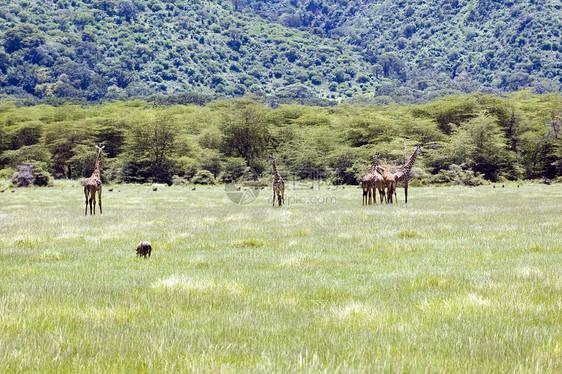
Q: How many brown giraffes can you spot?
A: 6